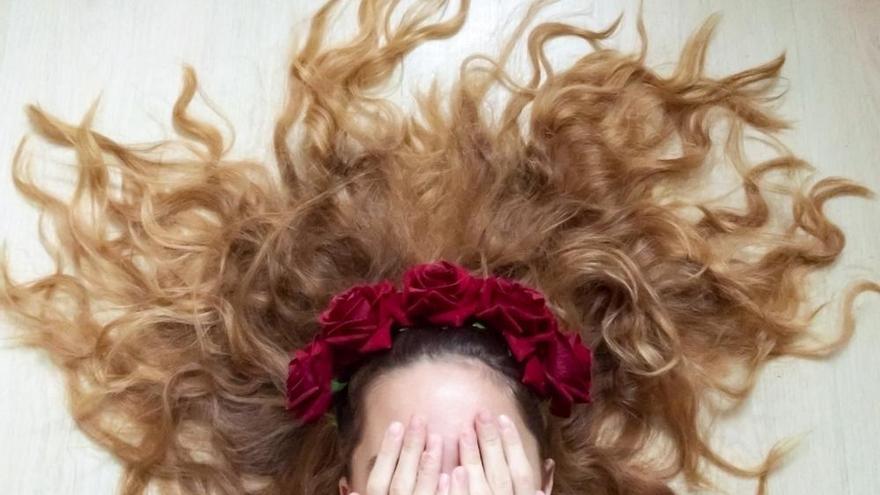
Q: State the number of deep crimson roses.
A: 5